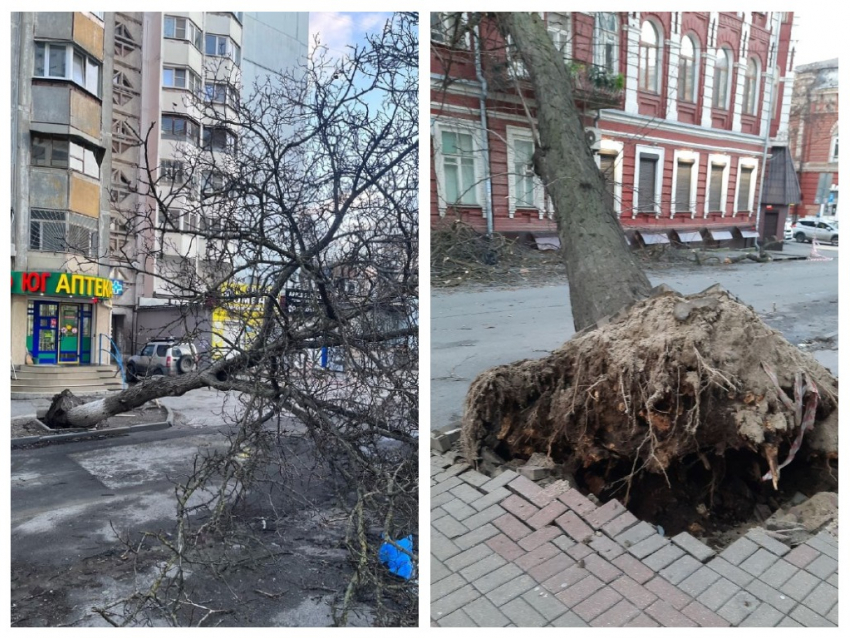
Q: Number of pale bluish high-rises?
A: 1